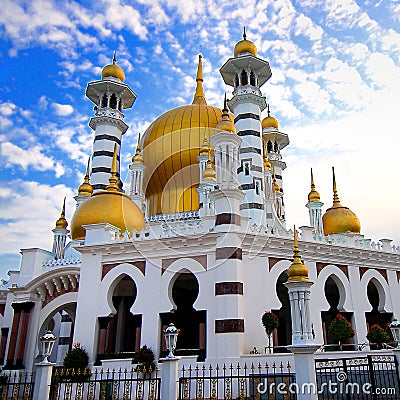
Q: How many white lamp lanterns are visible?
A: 3